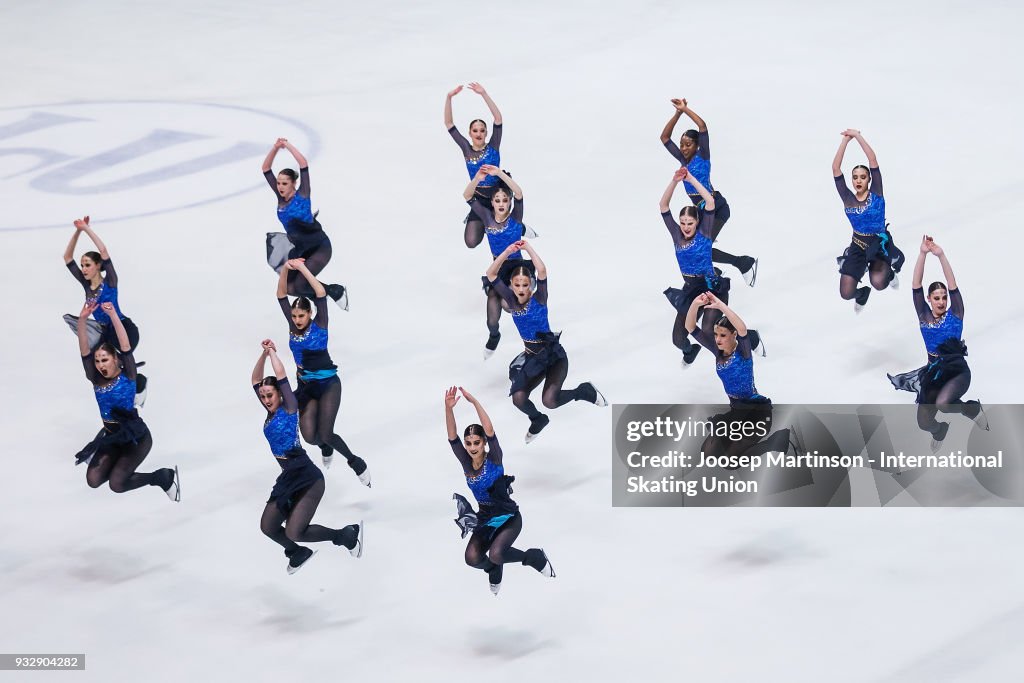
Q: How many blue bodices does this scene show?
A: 14